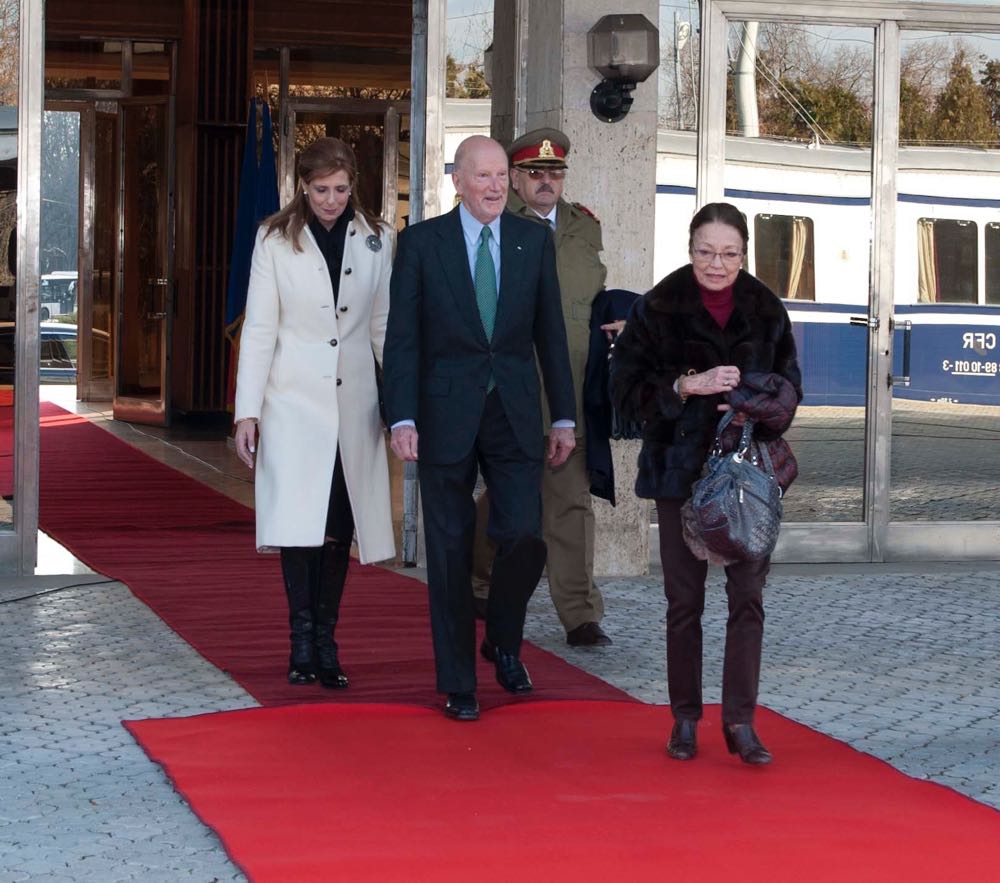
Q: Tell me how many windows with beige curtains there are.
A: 2